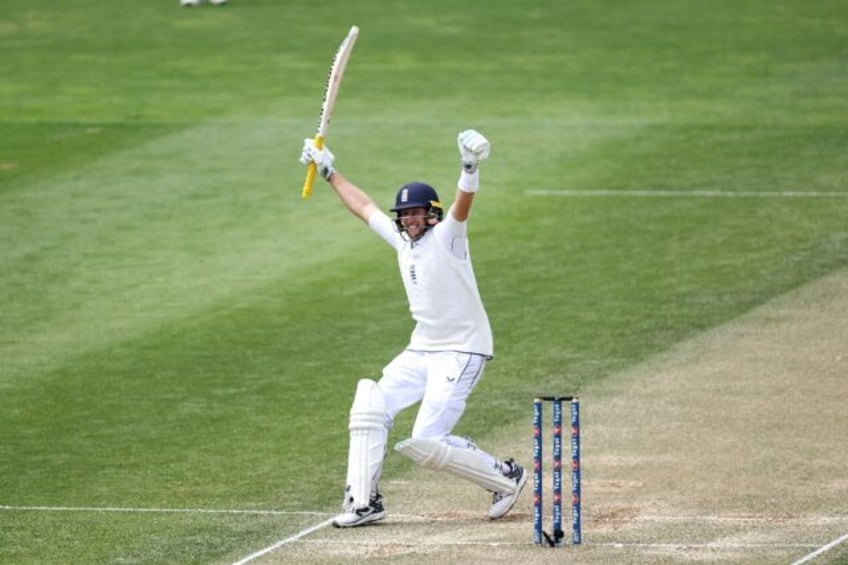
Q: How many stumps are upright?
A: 3